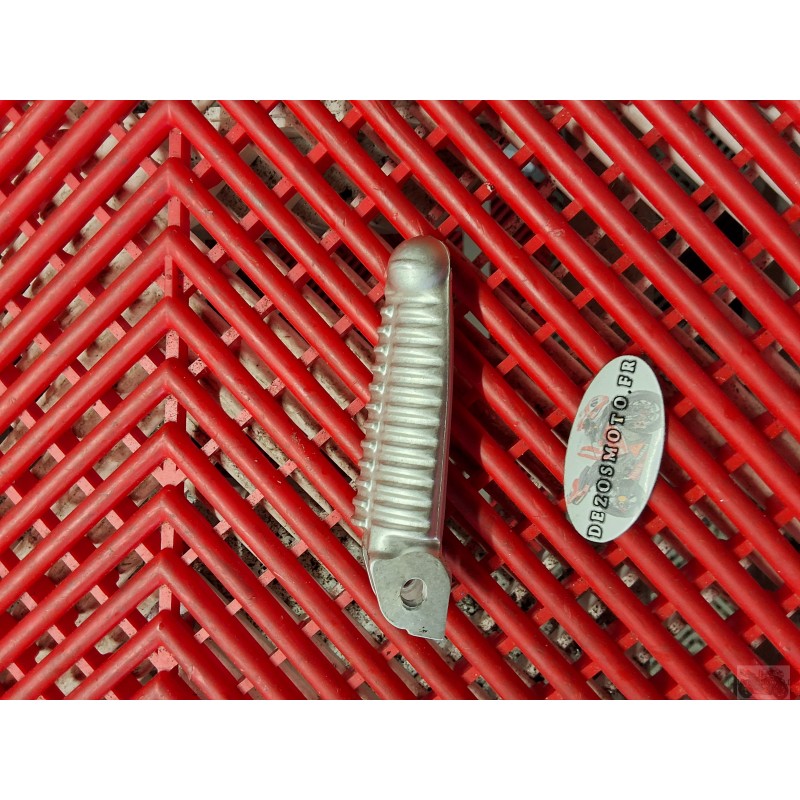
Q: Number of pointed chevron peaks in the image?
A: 10